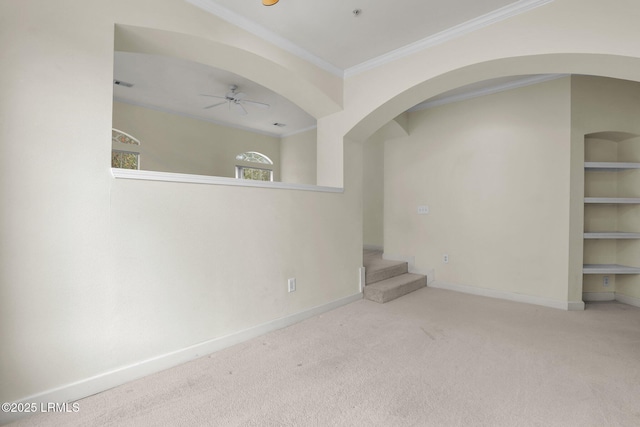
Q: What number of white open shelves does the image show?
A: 4